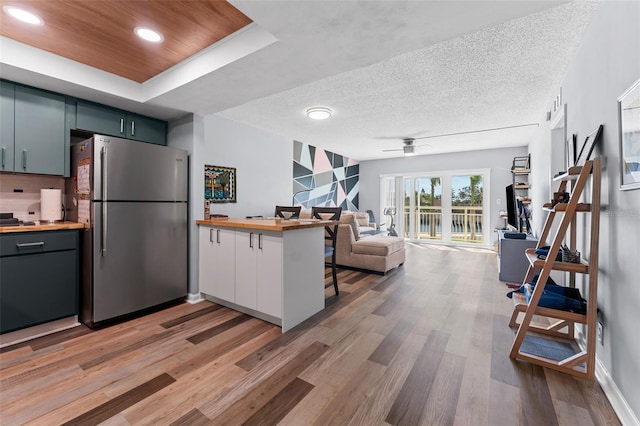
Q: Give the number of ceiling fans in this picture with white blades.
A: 1